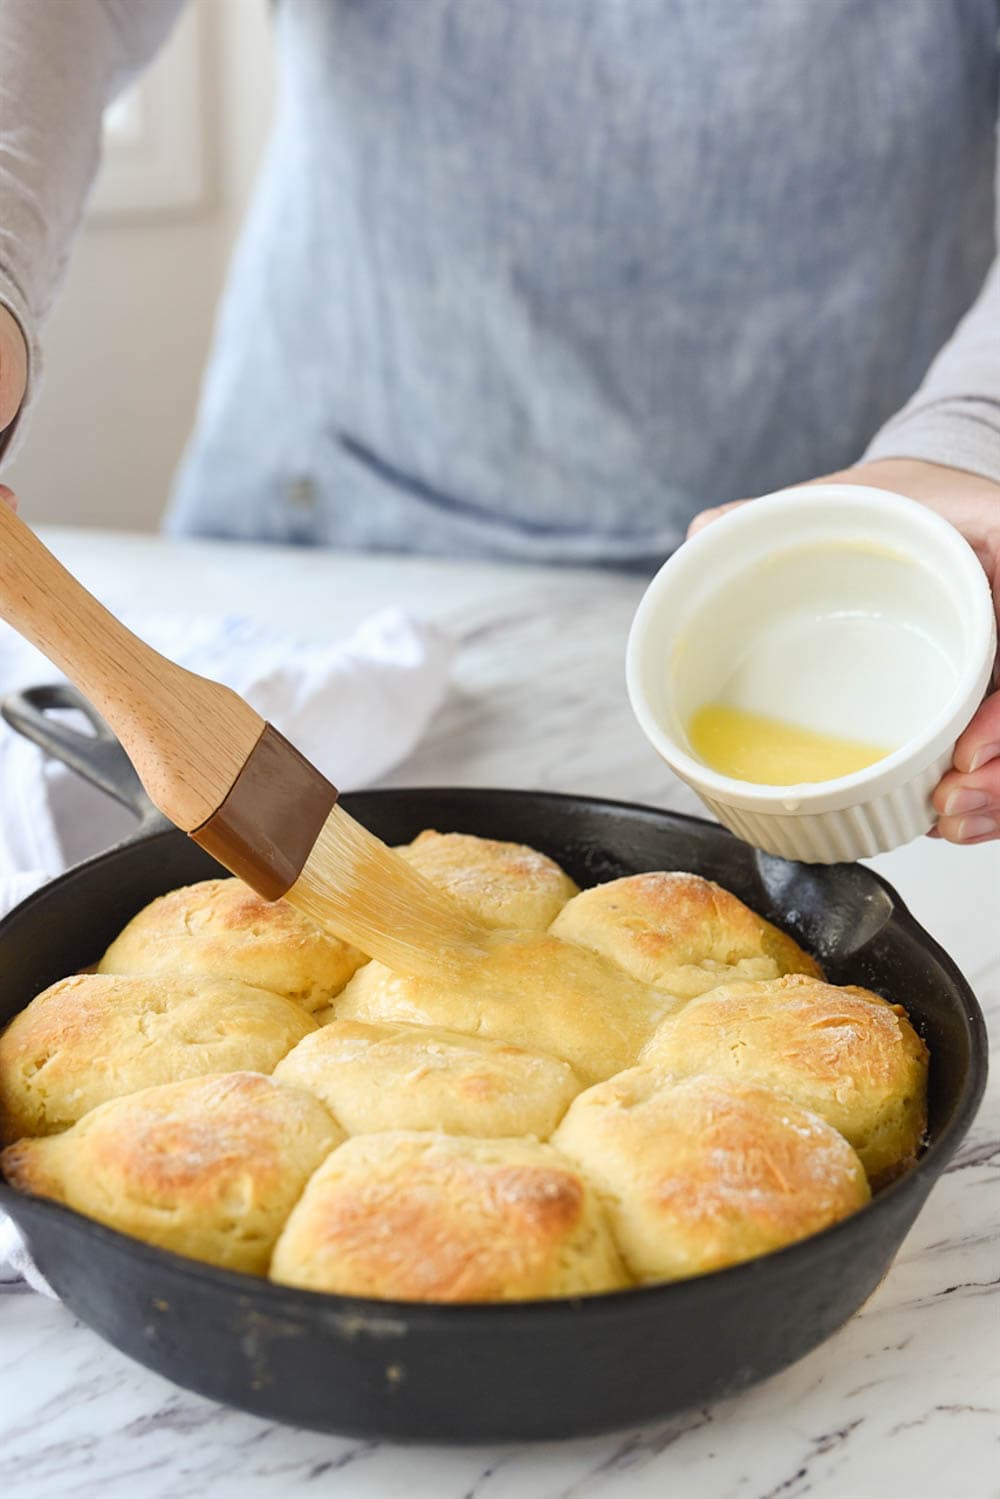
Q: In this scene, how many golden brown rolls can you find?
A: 10